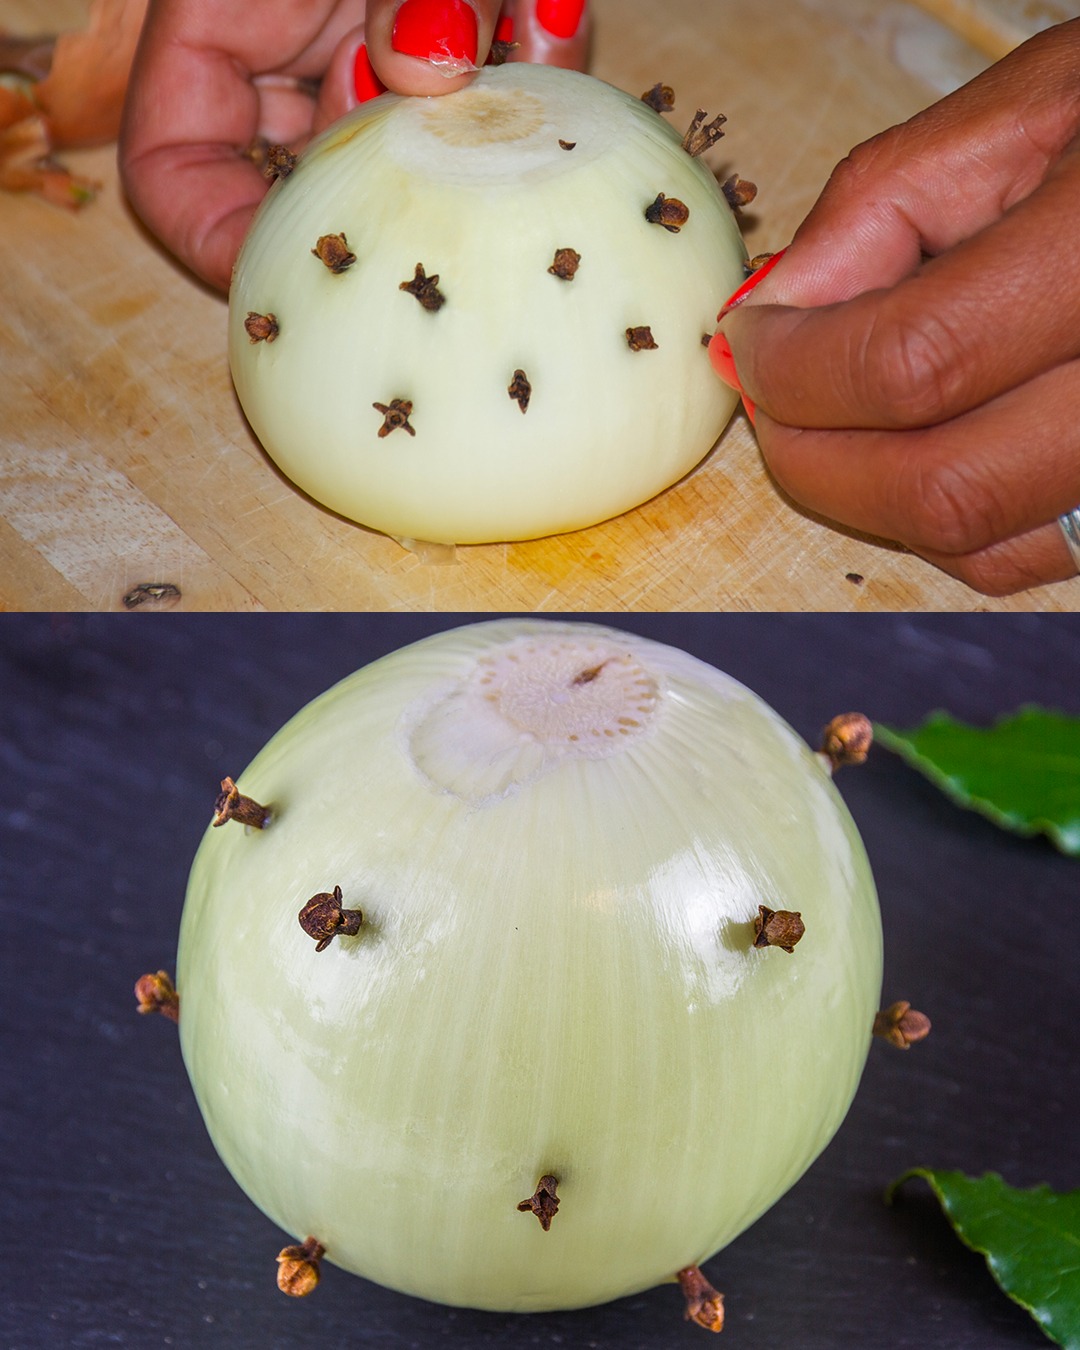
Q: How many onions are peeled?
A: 2